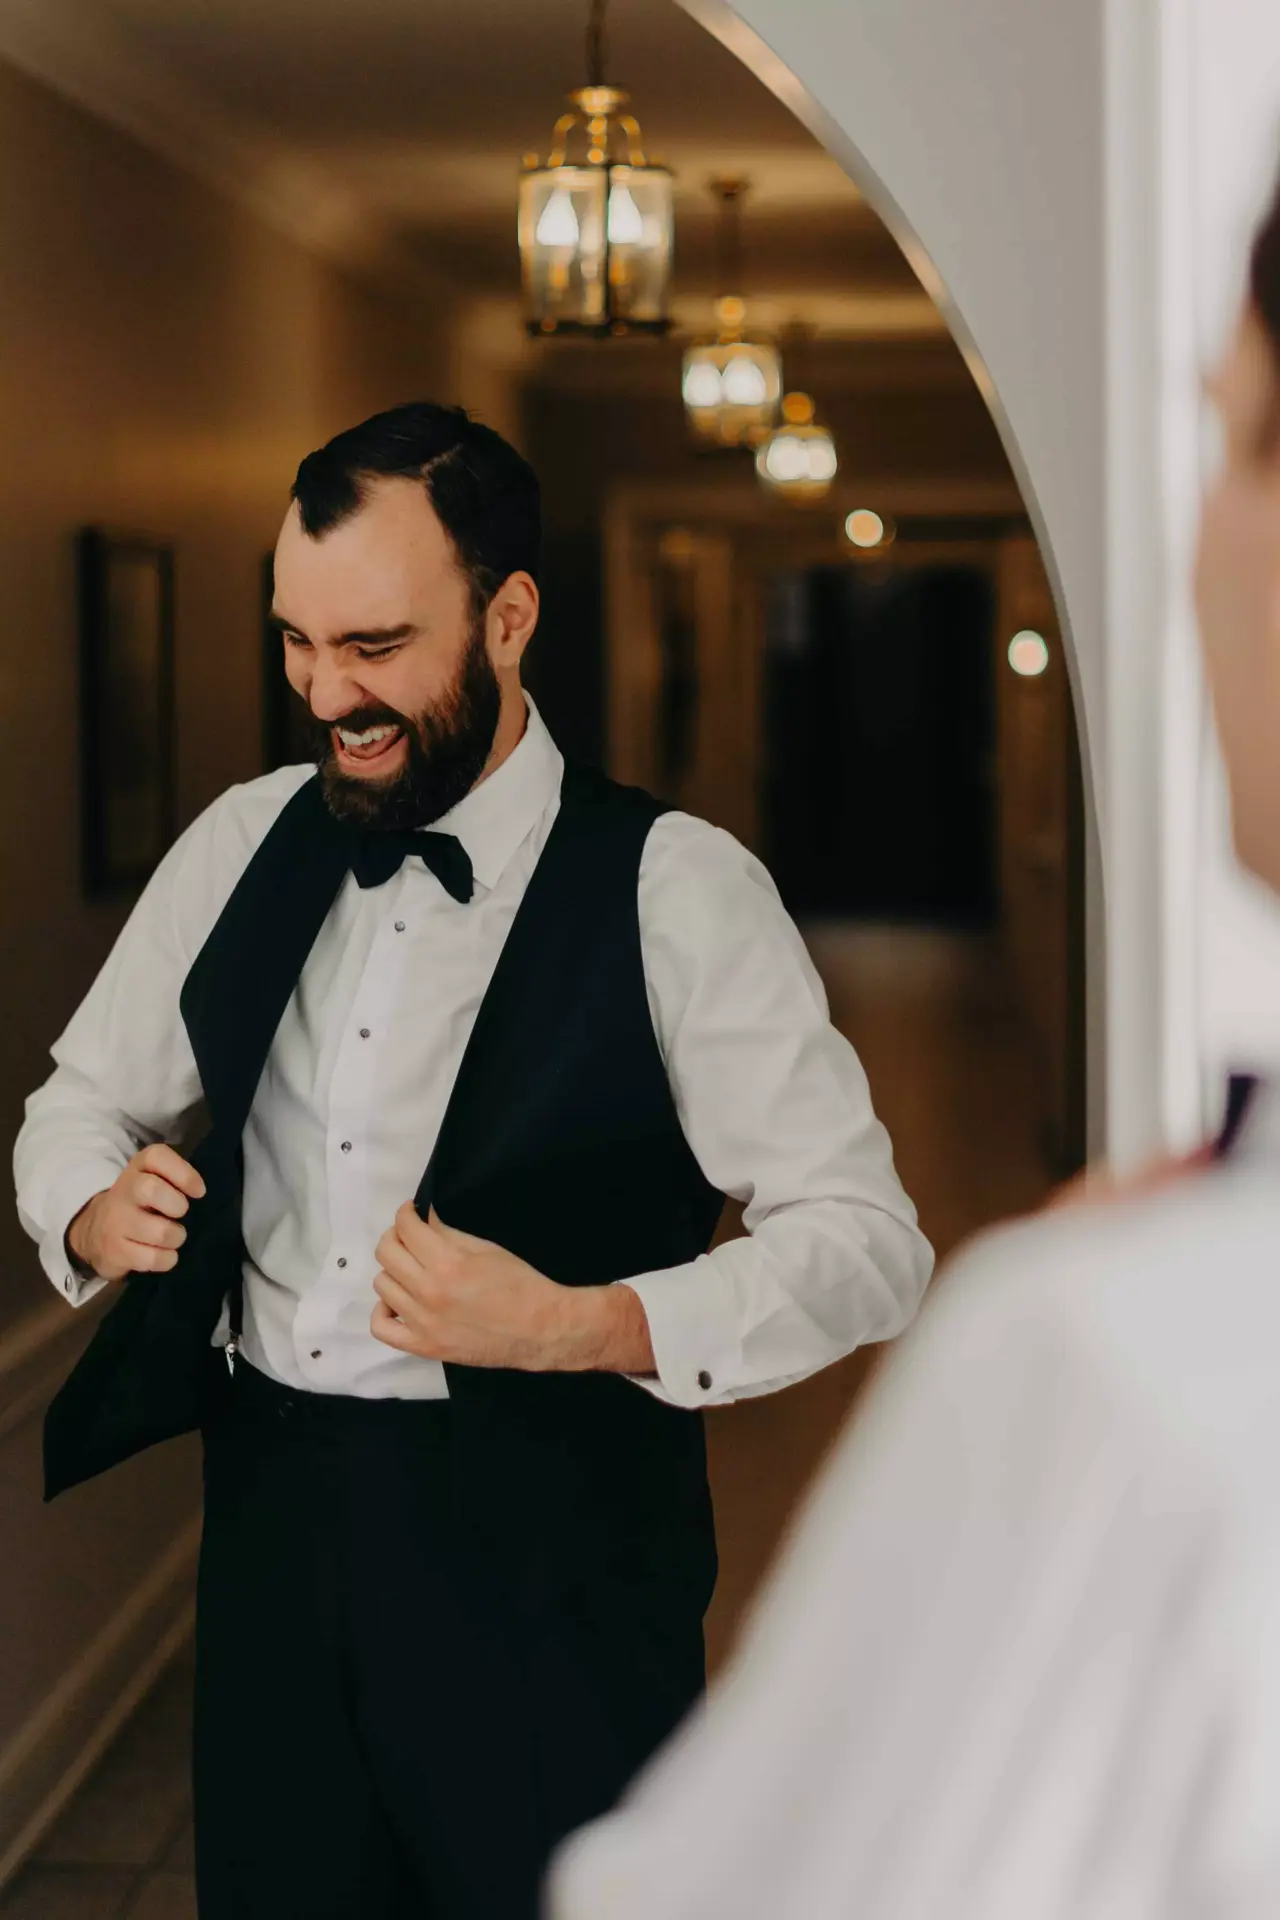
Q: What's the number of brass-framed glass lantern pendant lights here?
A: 3